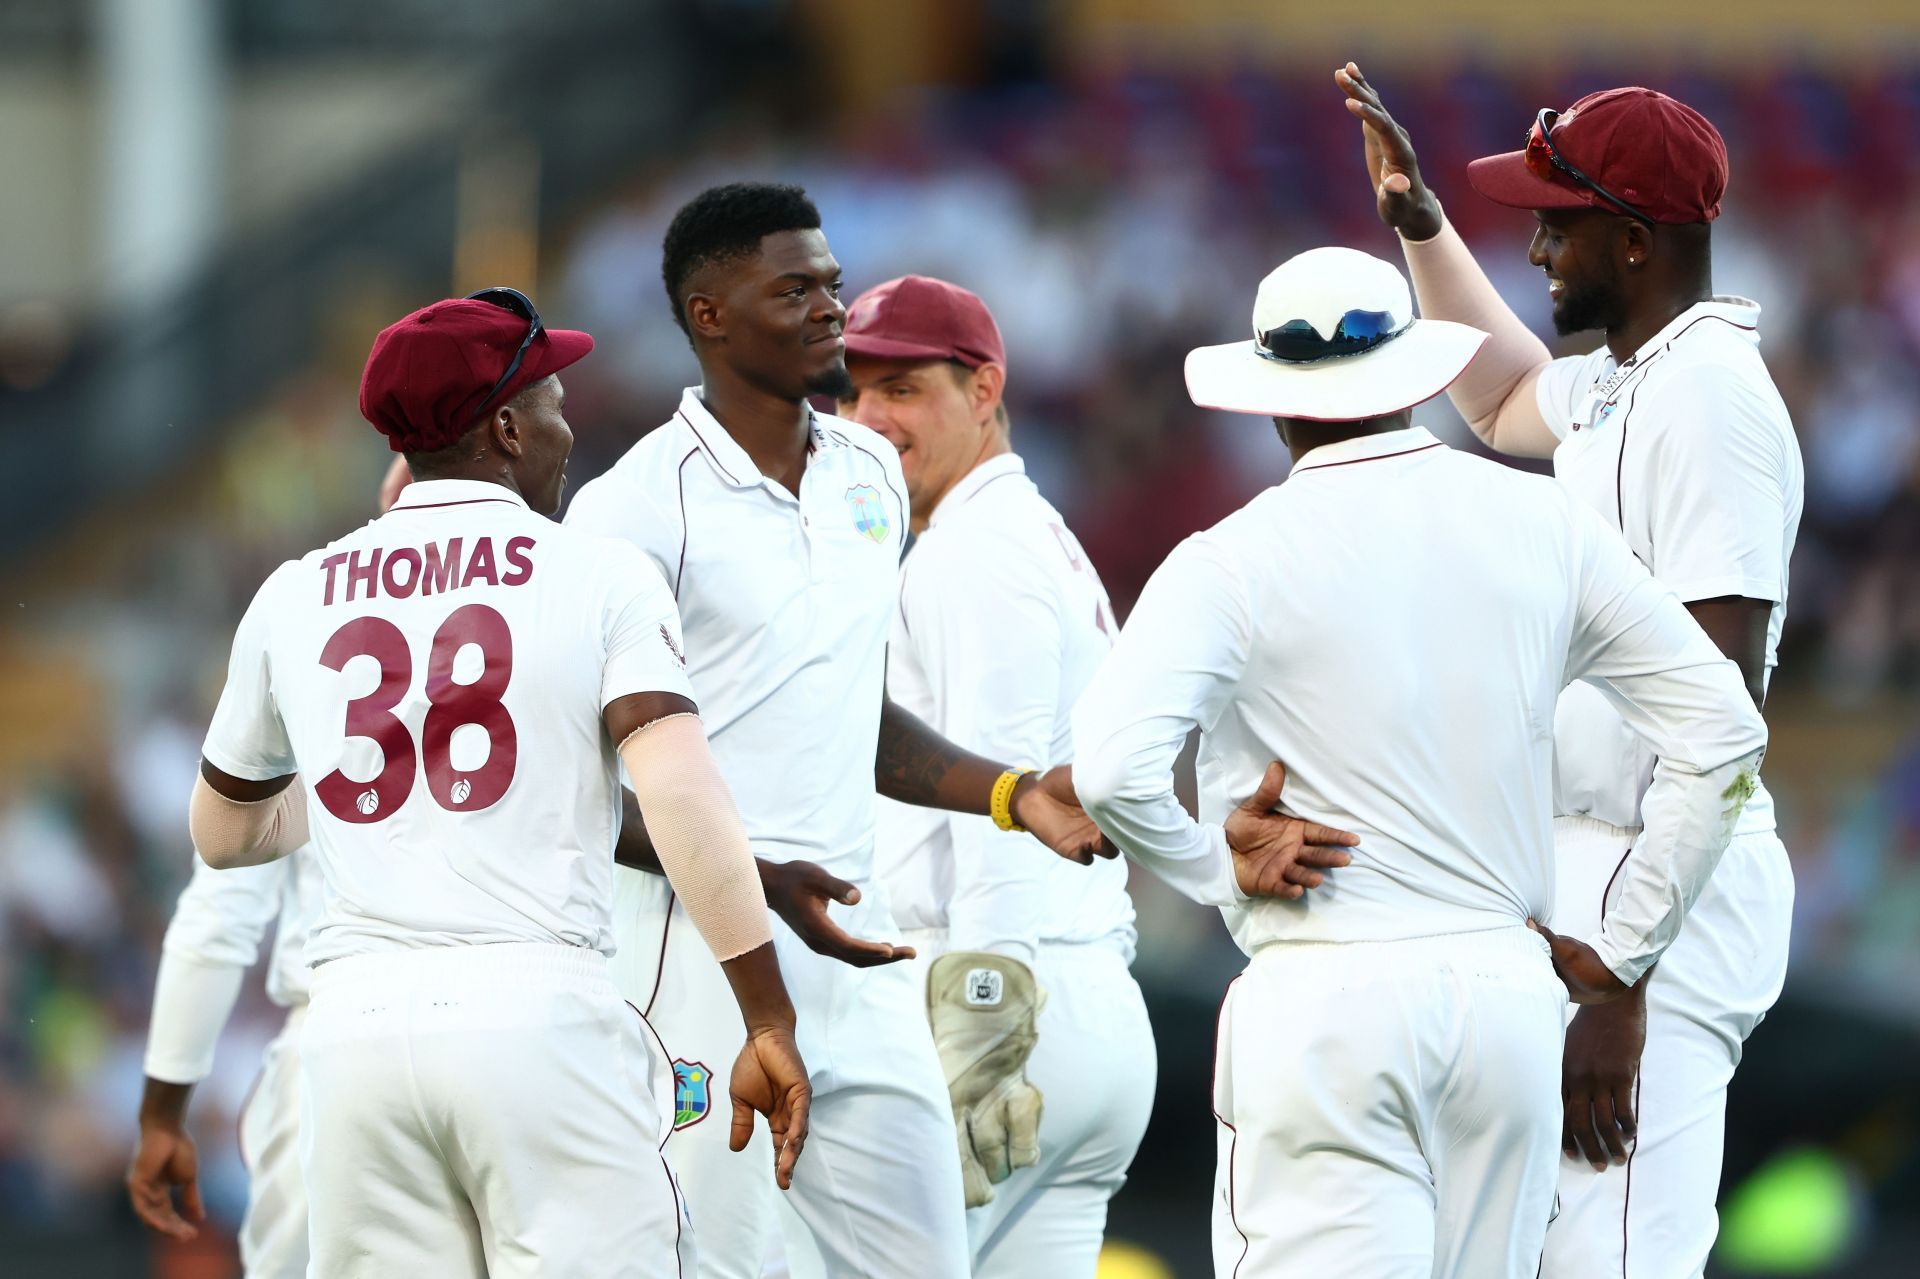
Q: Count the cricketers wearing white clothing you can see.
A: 6